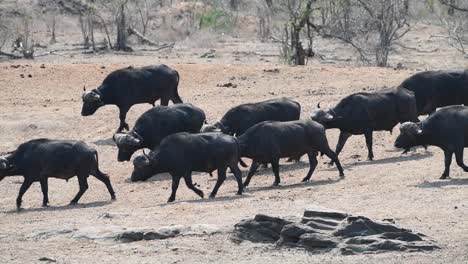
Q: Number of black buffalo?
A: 9